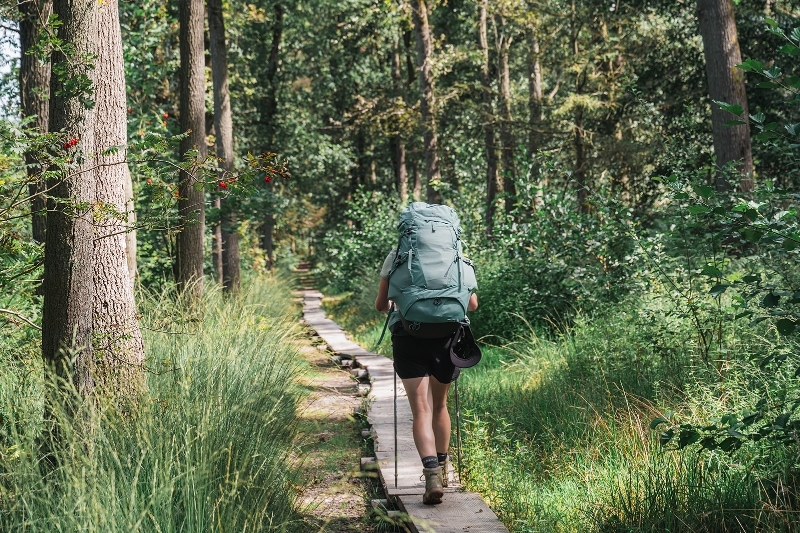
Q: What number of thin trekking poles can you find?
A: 2